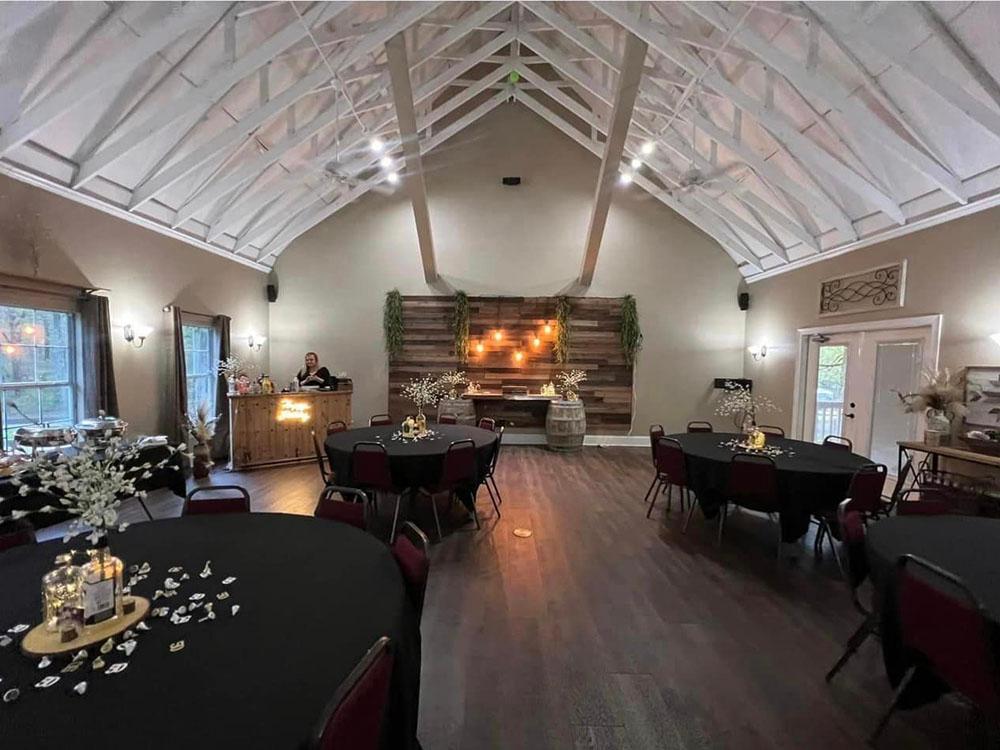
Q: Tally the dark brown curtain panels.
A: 3